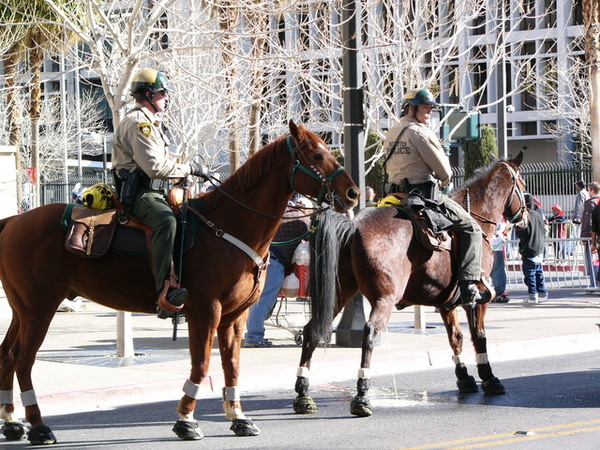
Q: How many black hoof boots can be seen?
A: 8